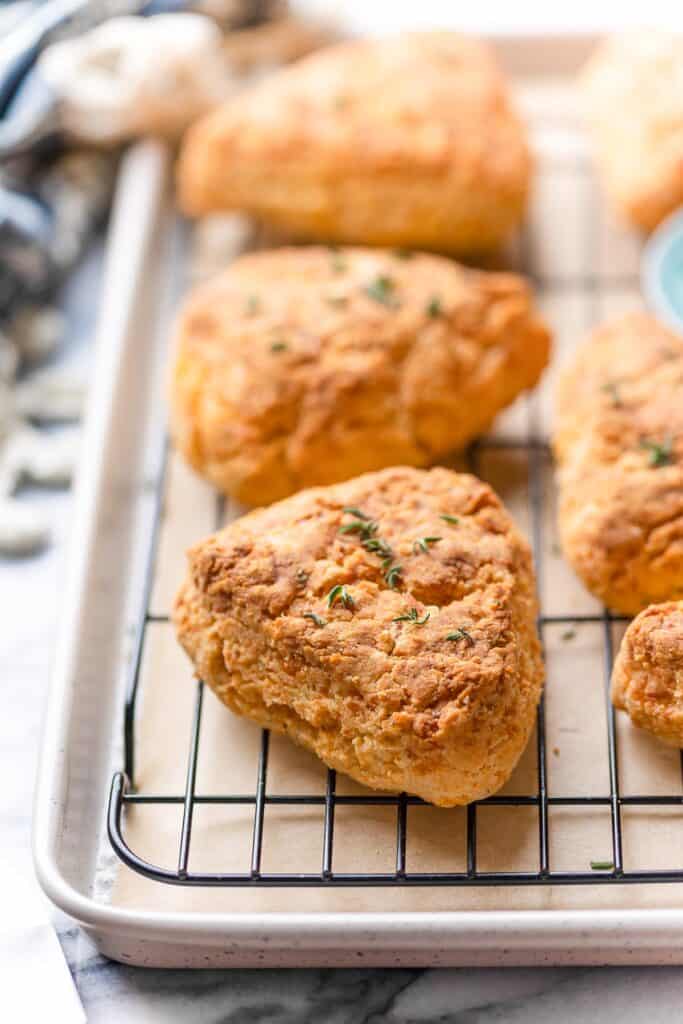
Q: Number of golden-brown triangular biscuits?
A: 6